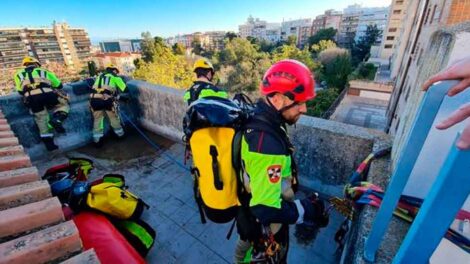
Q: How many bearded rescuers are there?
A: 1